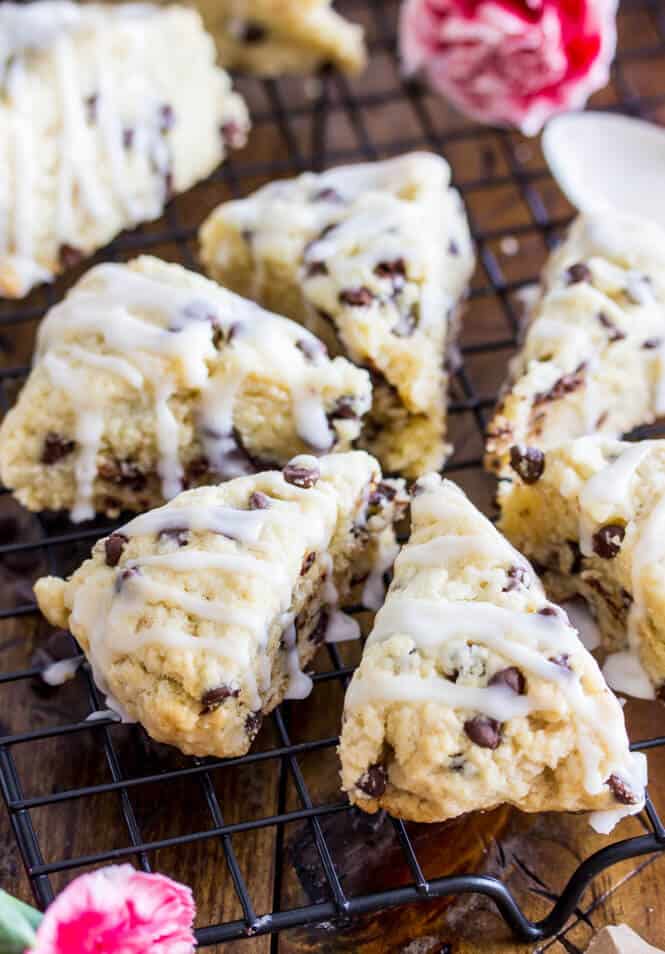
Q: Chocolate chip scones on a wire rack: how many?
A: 8